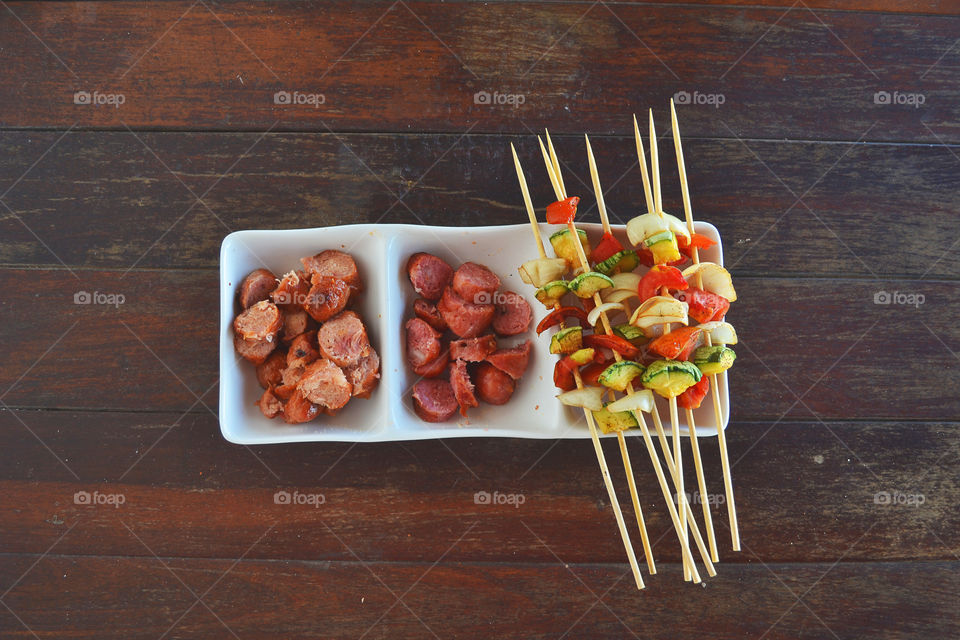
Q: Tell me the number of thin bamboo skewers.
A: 7